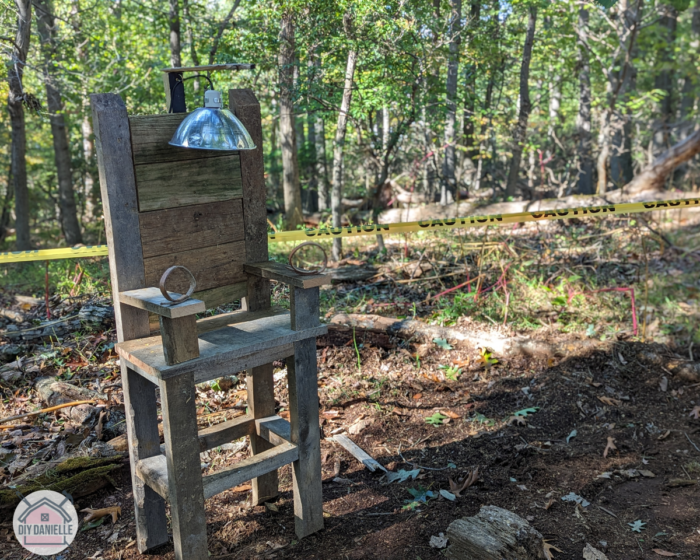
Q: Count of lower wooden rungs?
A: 4